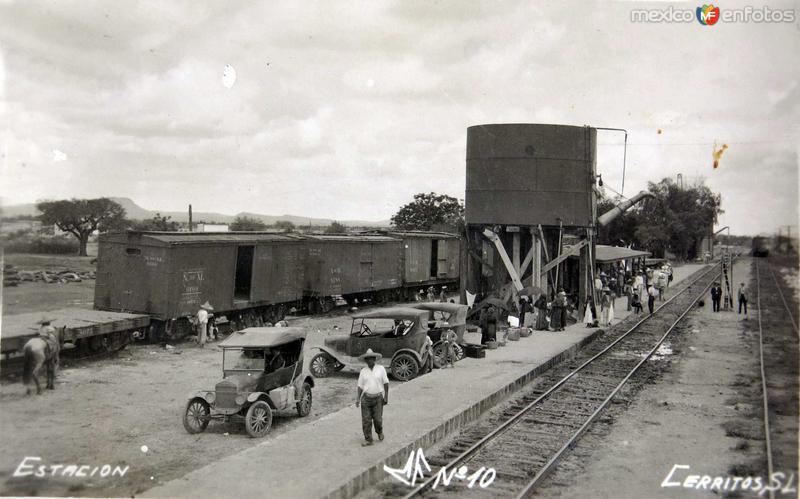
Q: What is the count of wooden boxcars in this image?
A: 3